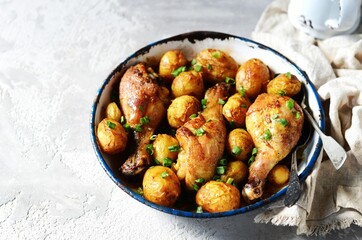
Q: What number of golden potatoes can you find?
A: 15